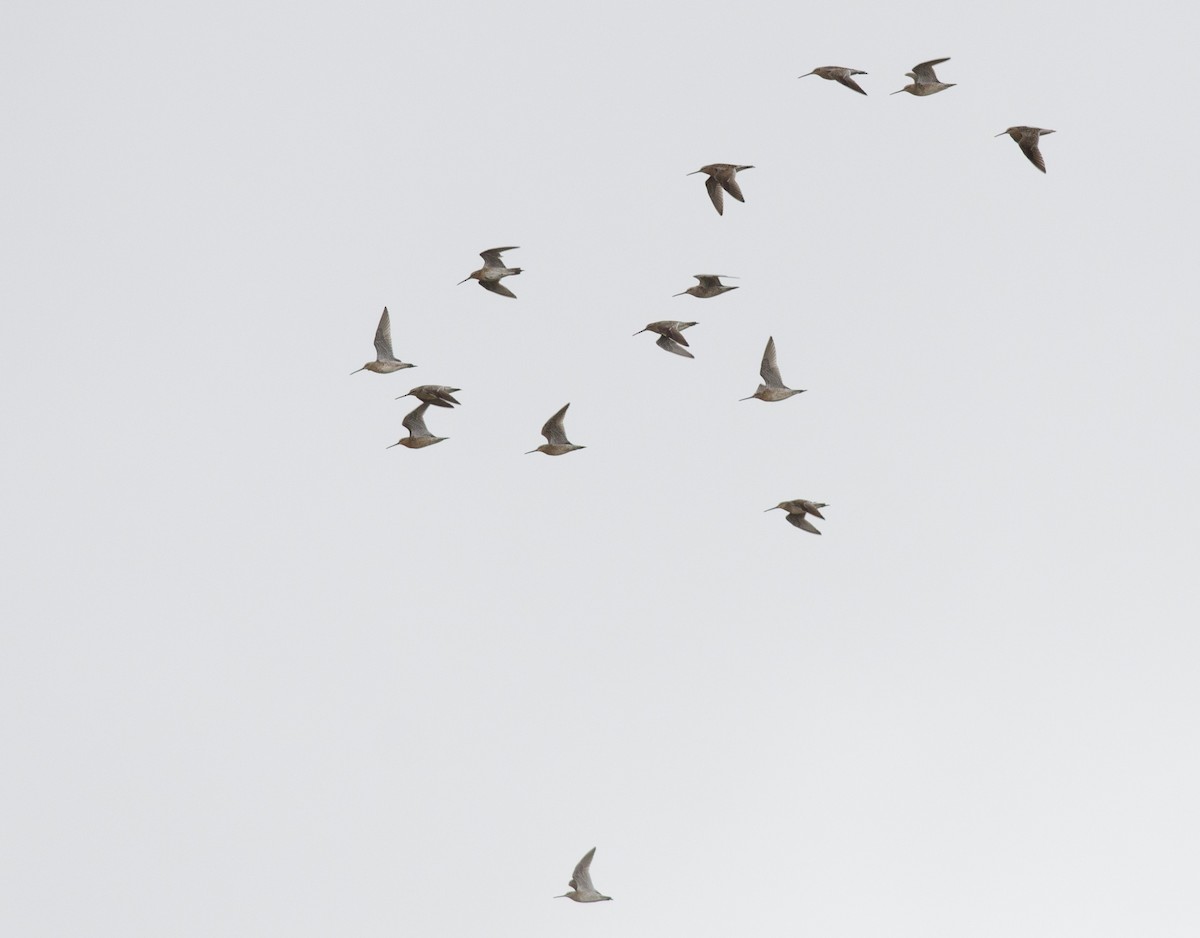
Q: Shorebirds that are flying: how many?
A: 14